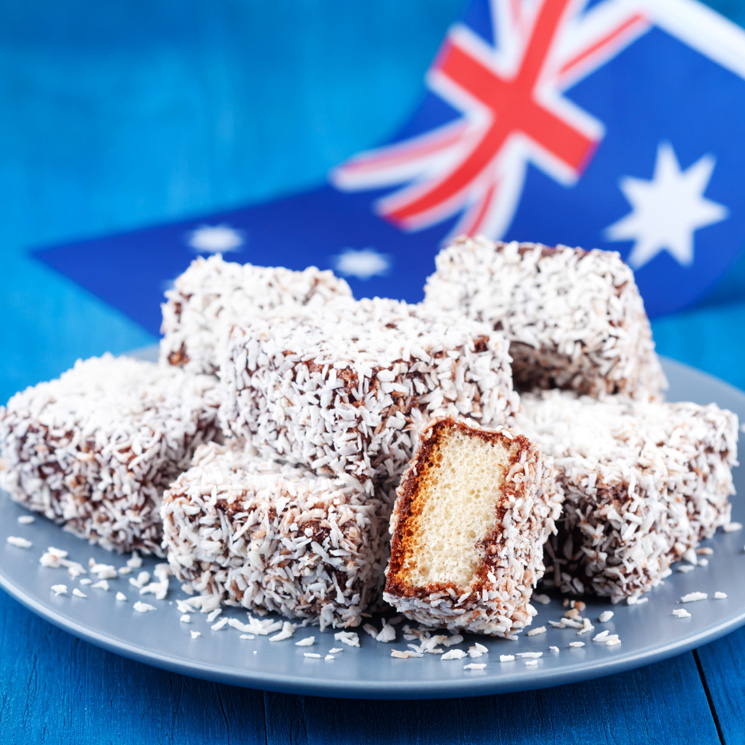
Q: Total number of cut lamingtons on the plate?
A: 1